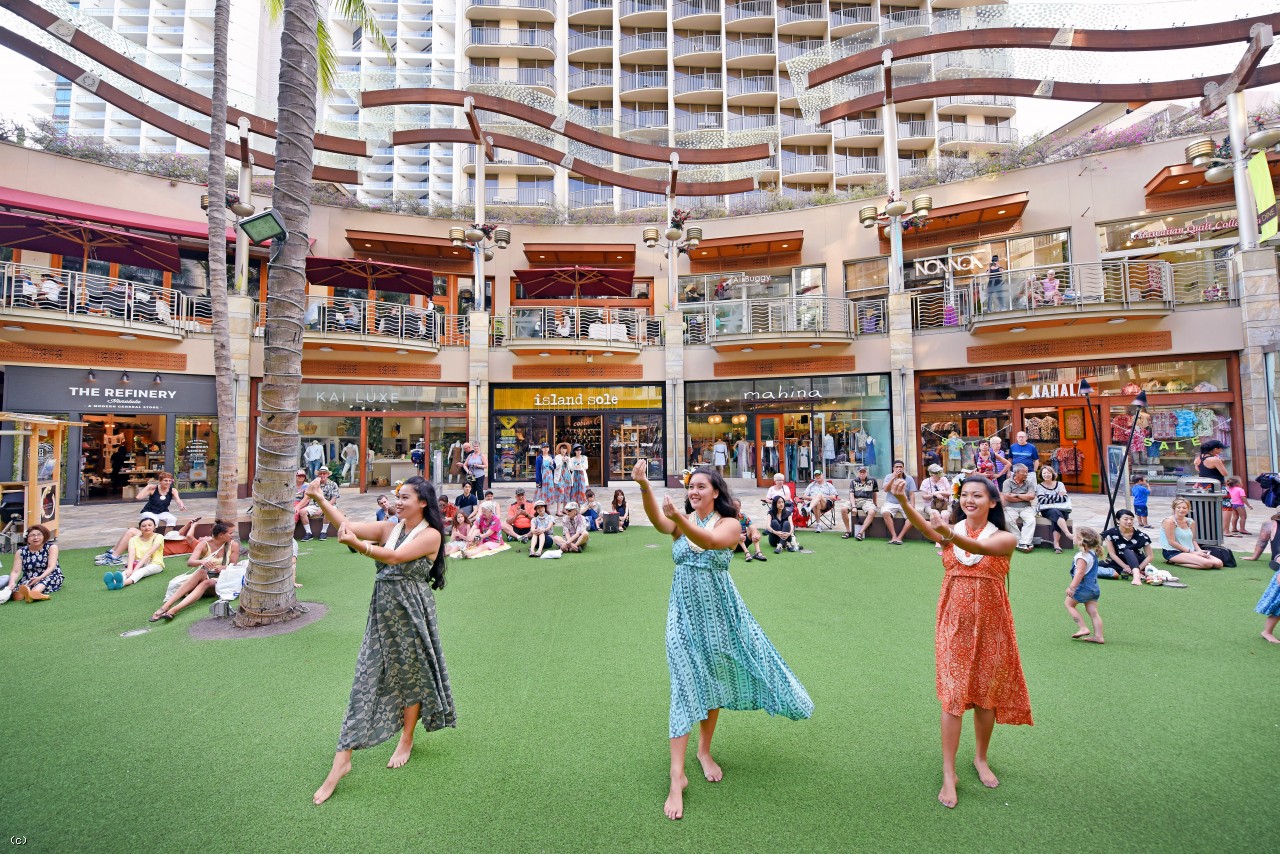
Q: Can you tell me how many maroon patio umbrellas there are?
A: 3